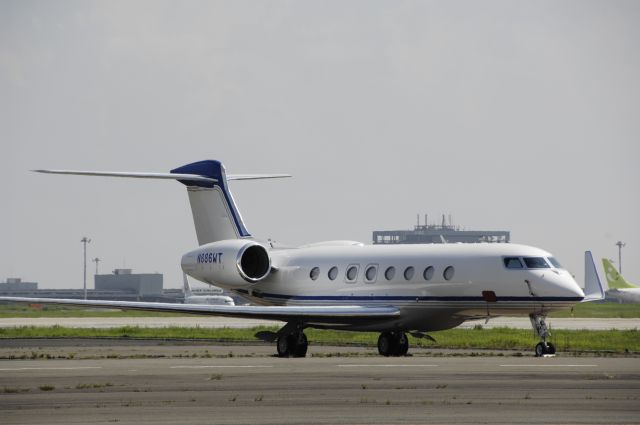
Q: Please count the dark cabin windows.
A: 8